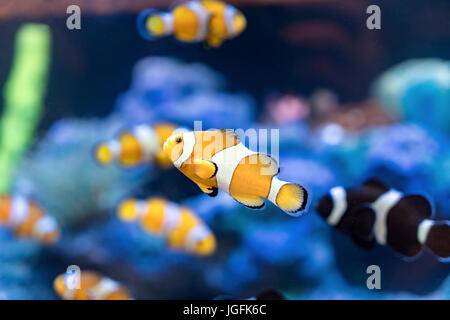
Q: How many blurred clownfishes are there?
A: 6